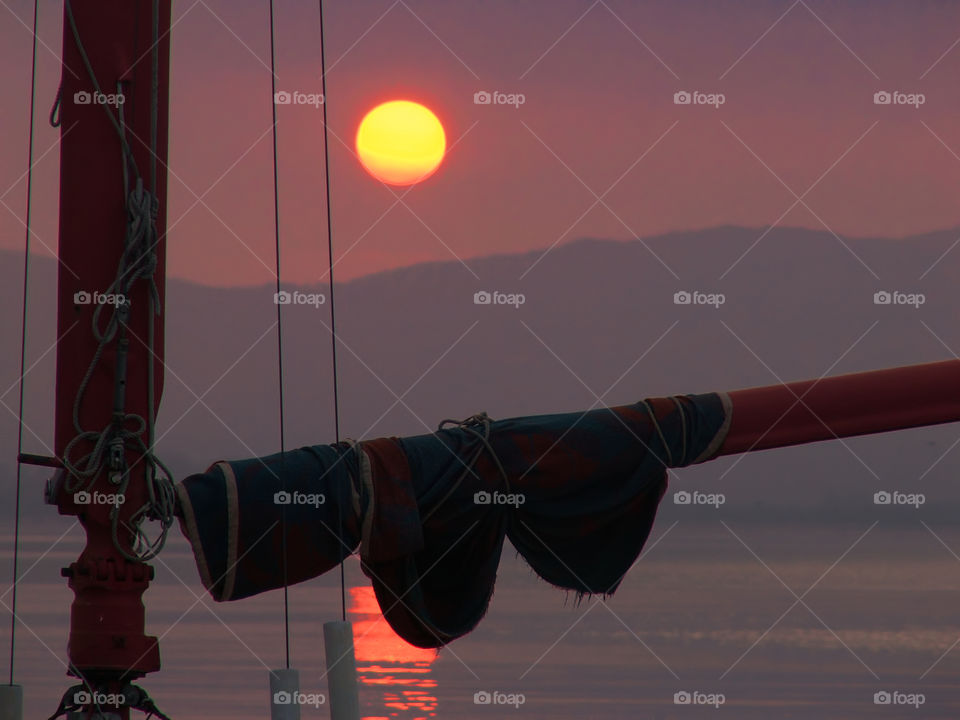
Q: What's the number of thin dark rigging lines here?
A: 3